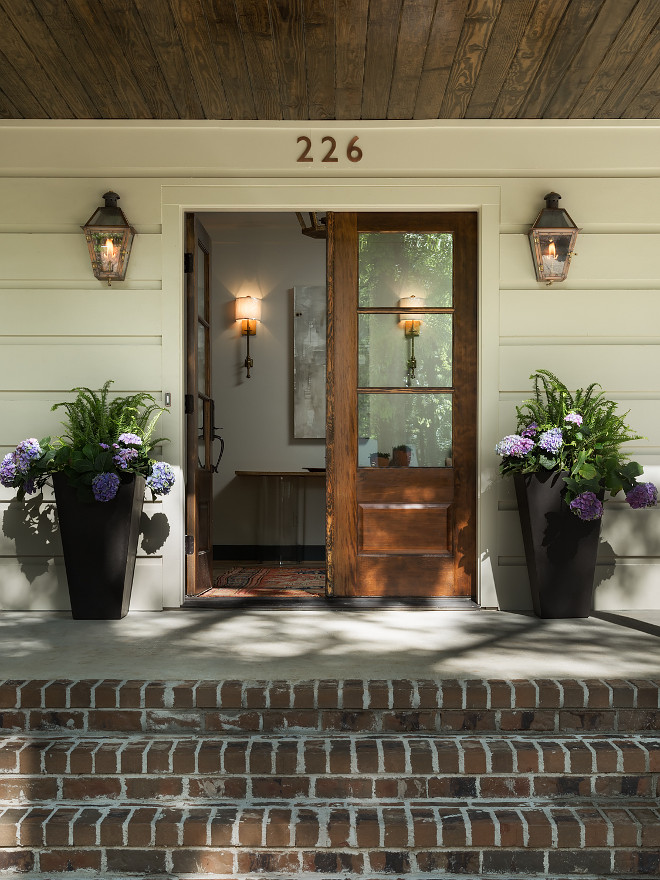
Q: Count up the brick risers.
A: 3